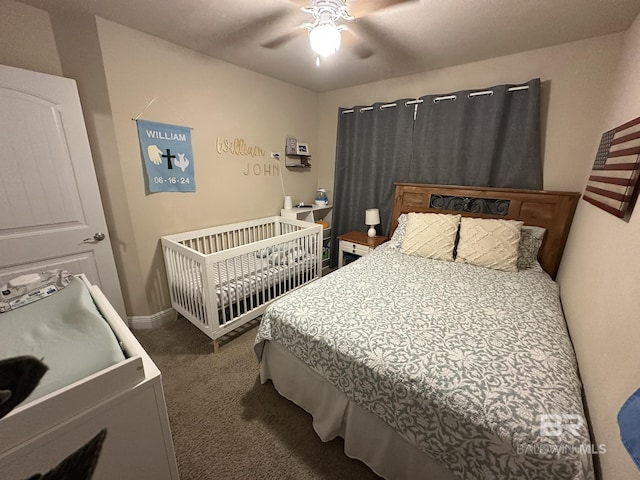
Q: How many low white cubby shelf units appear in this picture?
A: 1